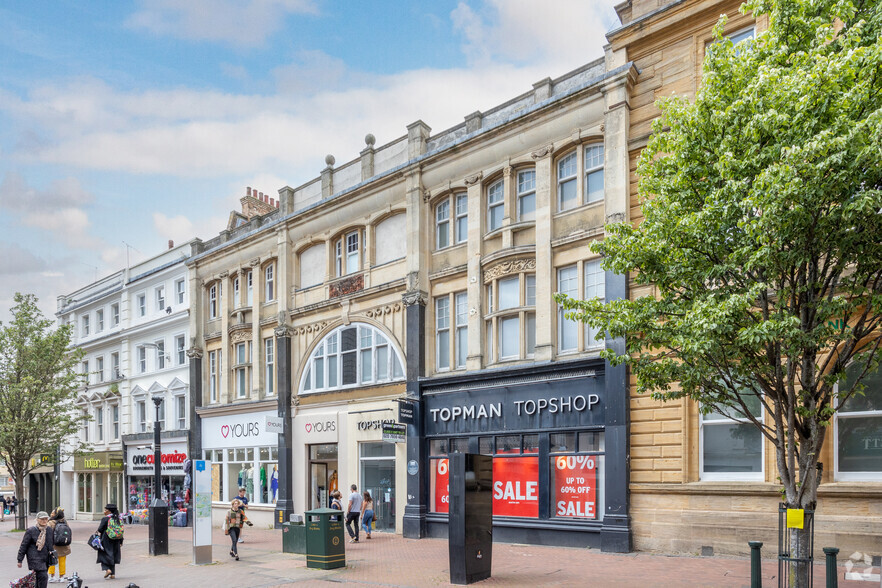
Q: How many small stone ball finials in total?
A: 2